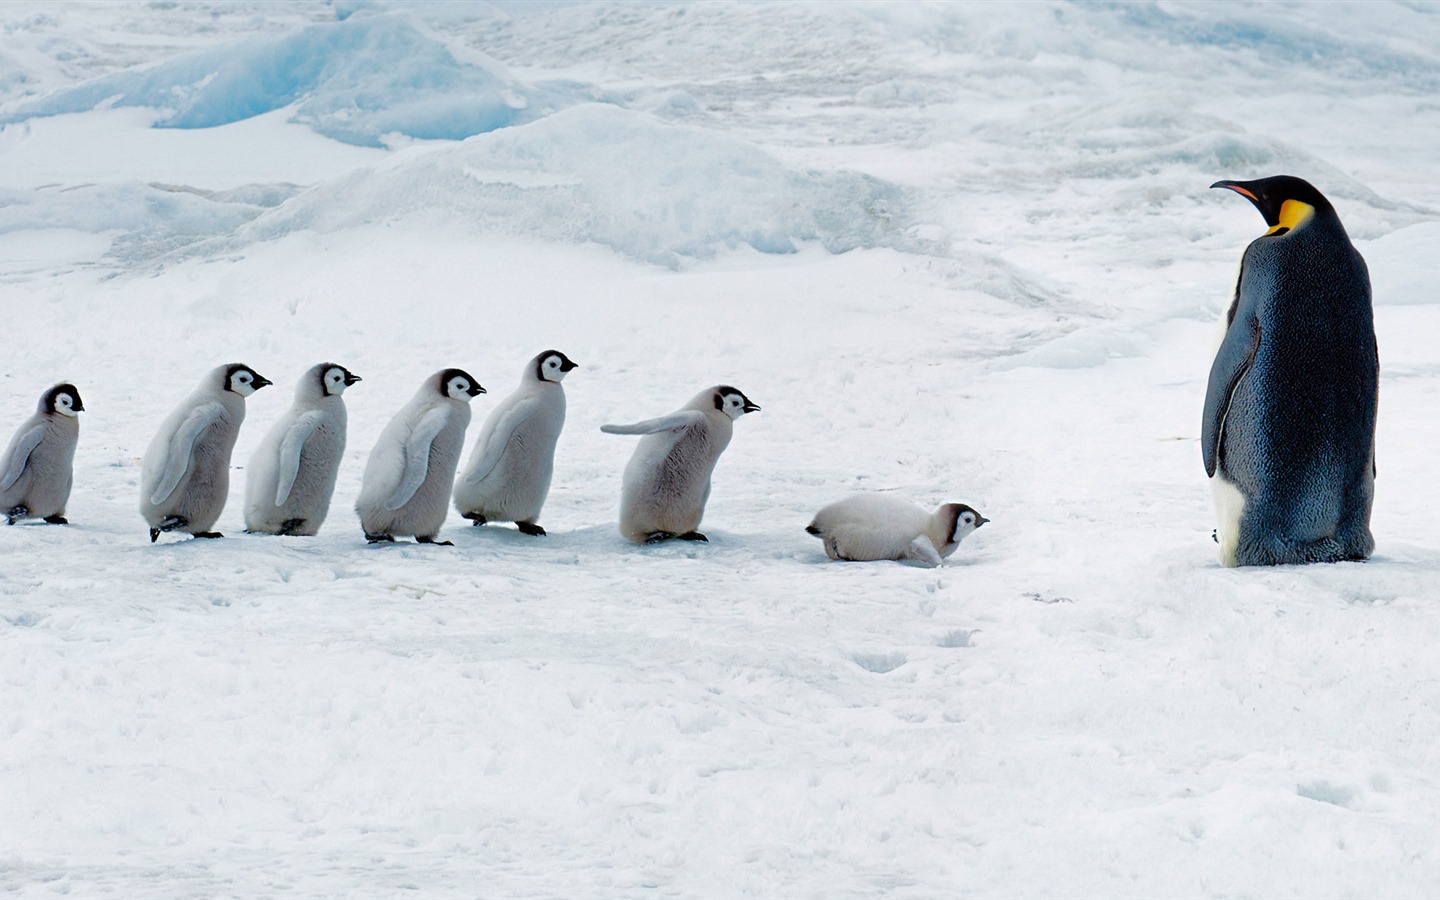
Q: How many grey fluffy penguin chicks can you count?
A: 7